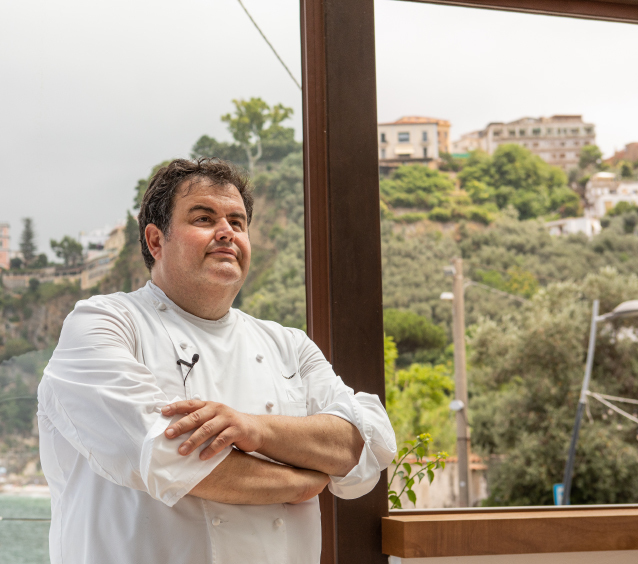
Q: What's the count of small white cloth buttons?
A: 7